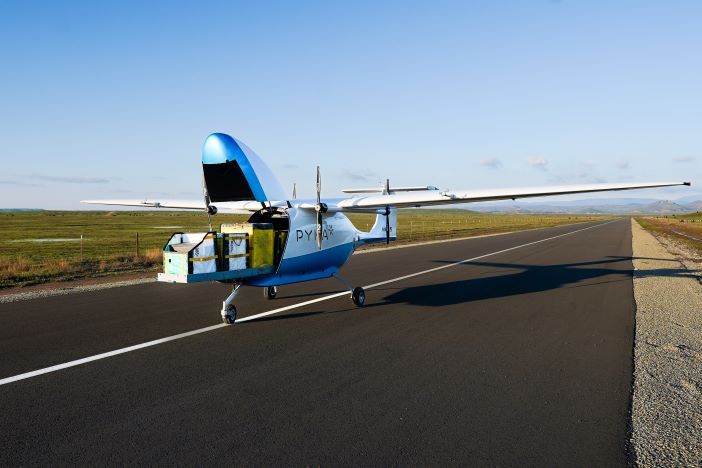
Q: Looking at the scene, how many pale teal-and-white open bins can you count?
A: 1